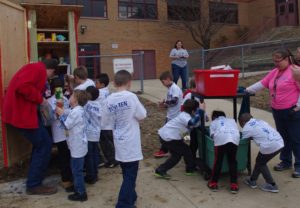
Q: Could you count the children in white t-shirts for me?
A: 11